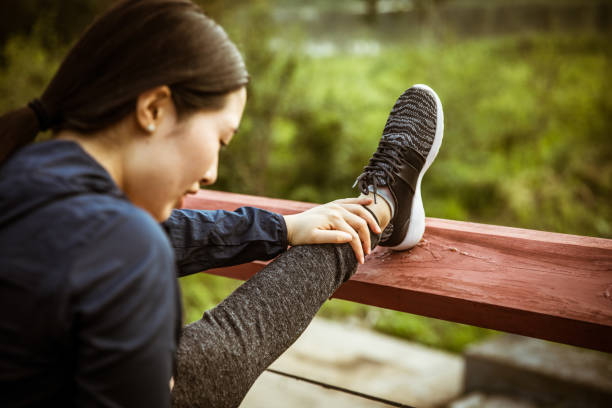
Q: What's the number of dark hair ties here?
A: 1